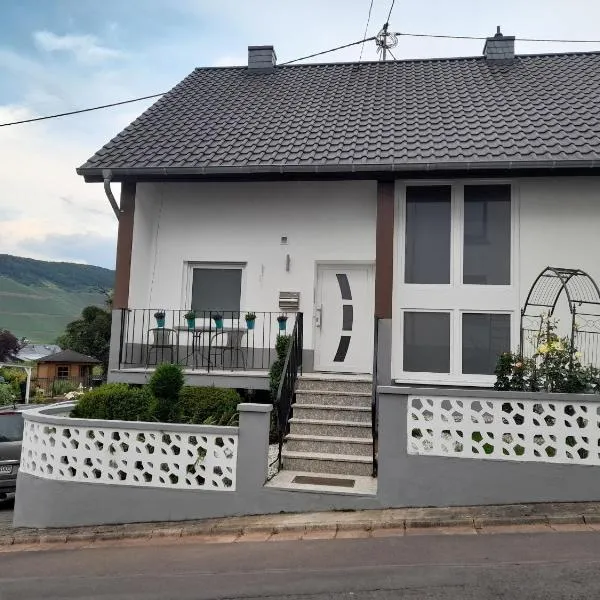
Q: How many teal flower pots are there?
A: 5